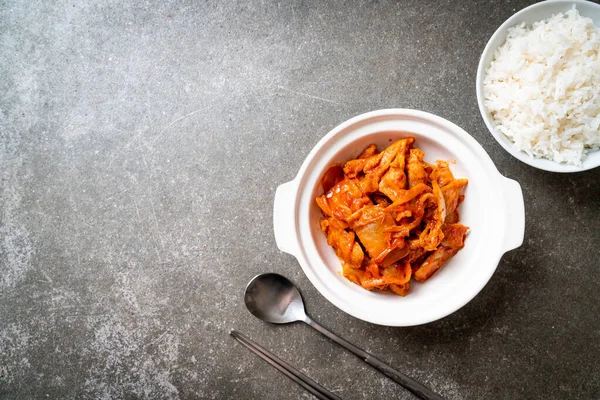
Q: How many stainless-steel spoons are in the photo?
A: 1